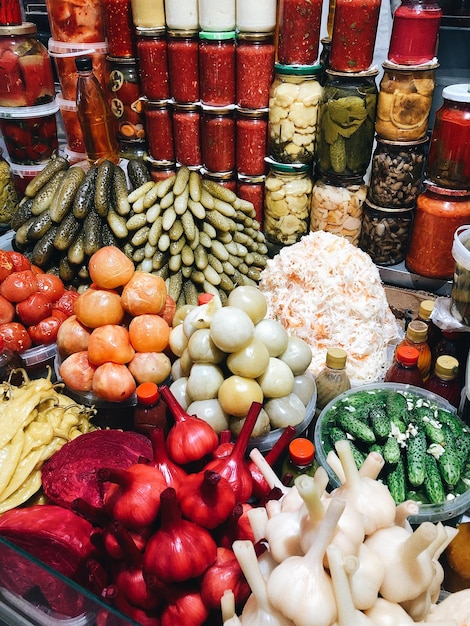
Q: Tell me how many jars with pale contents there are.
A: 7